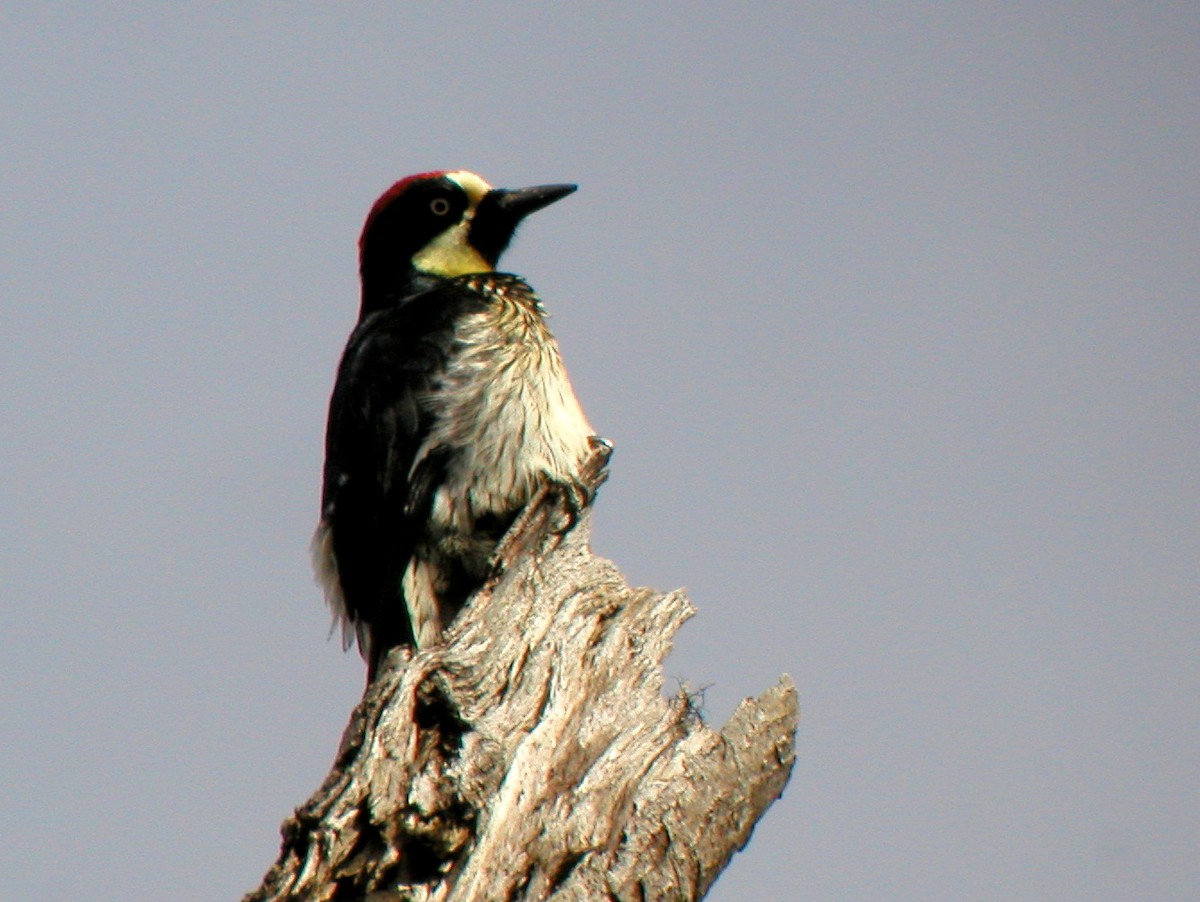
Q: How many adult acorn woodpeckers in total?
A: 1